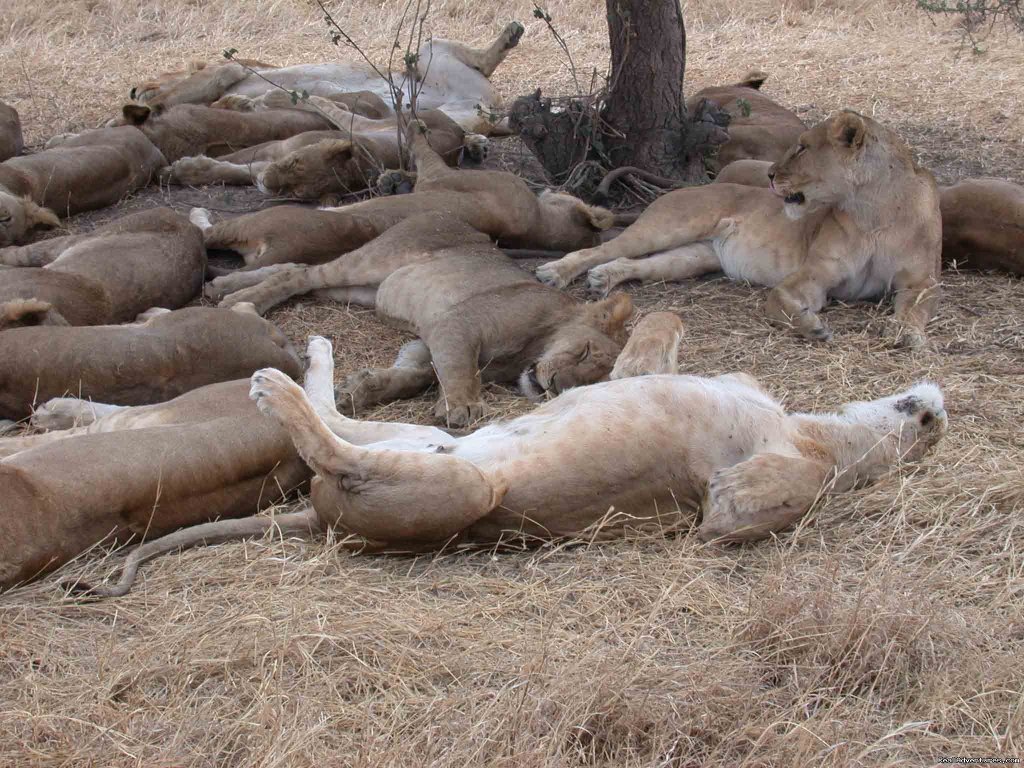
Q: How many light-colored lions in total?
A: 2